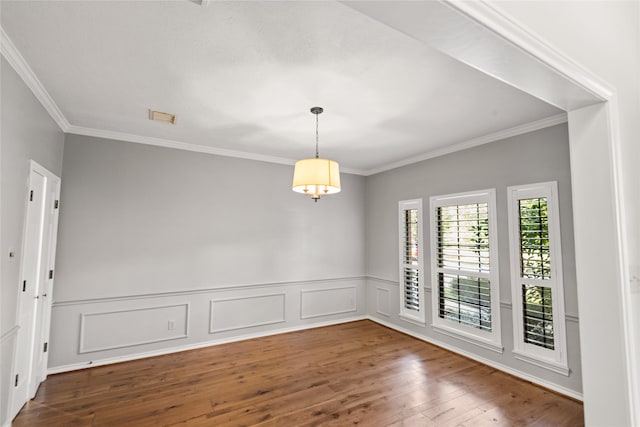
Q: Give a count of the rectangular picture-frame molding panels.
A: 4